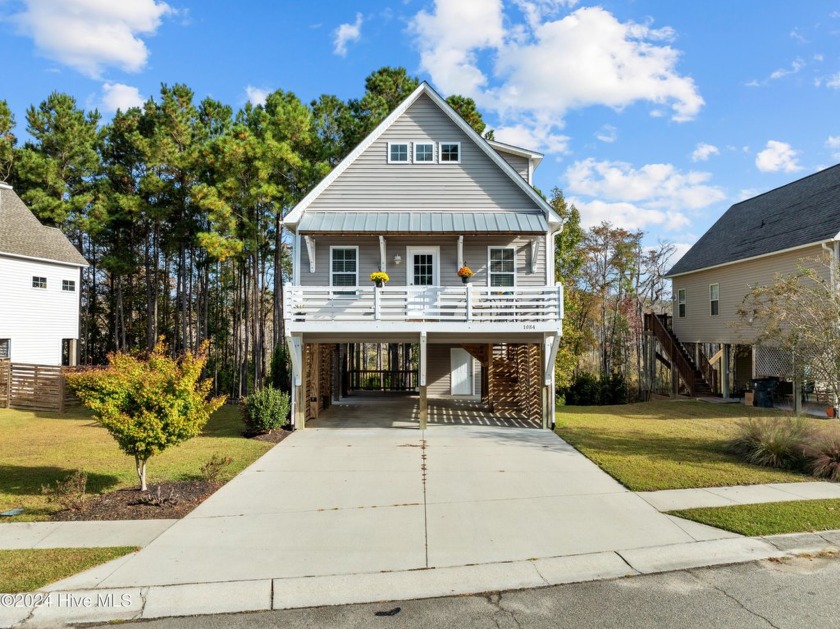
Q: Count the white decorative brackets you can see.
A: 7